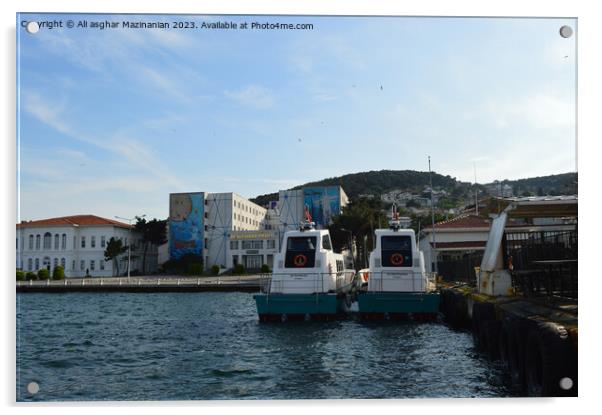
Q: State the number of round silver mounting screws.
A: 4